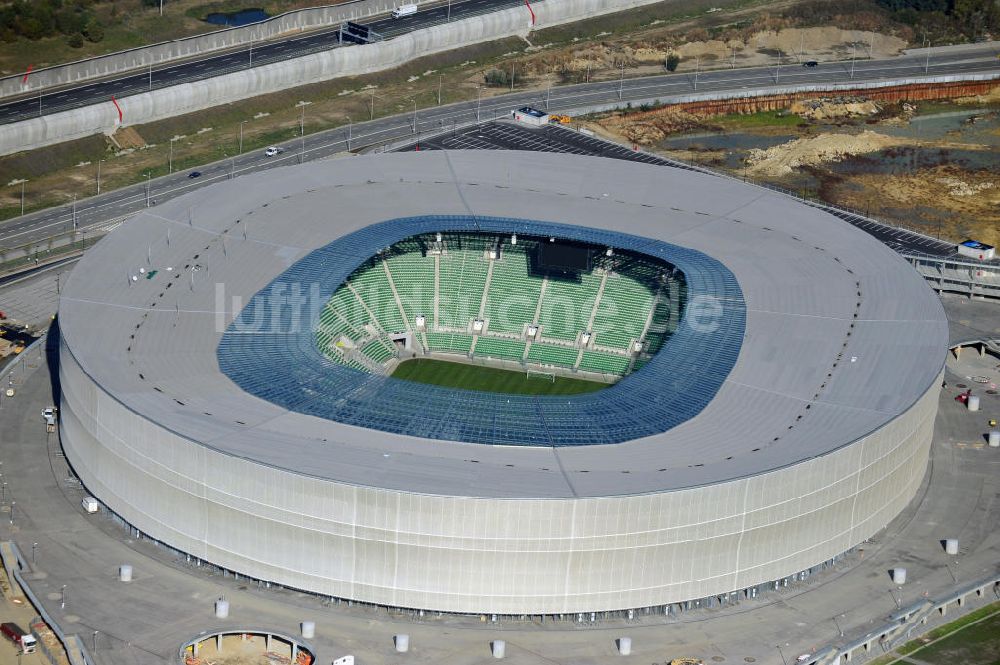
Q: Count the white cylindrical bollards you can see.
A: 10